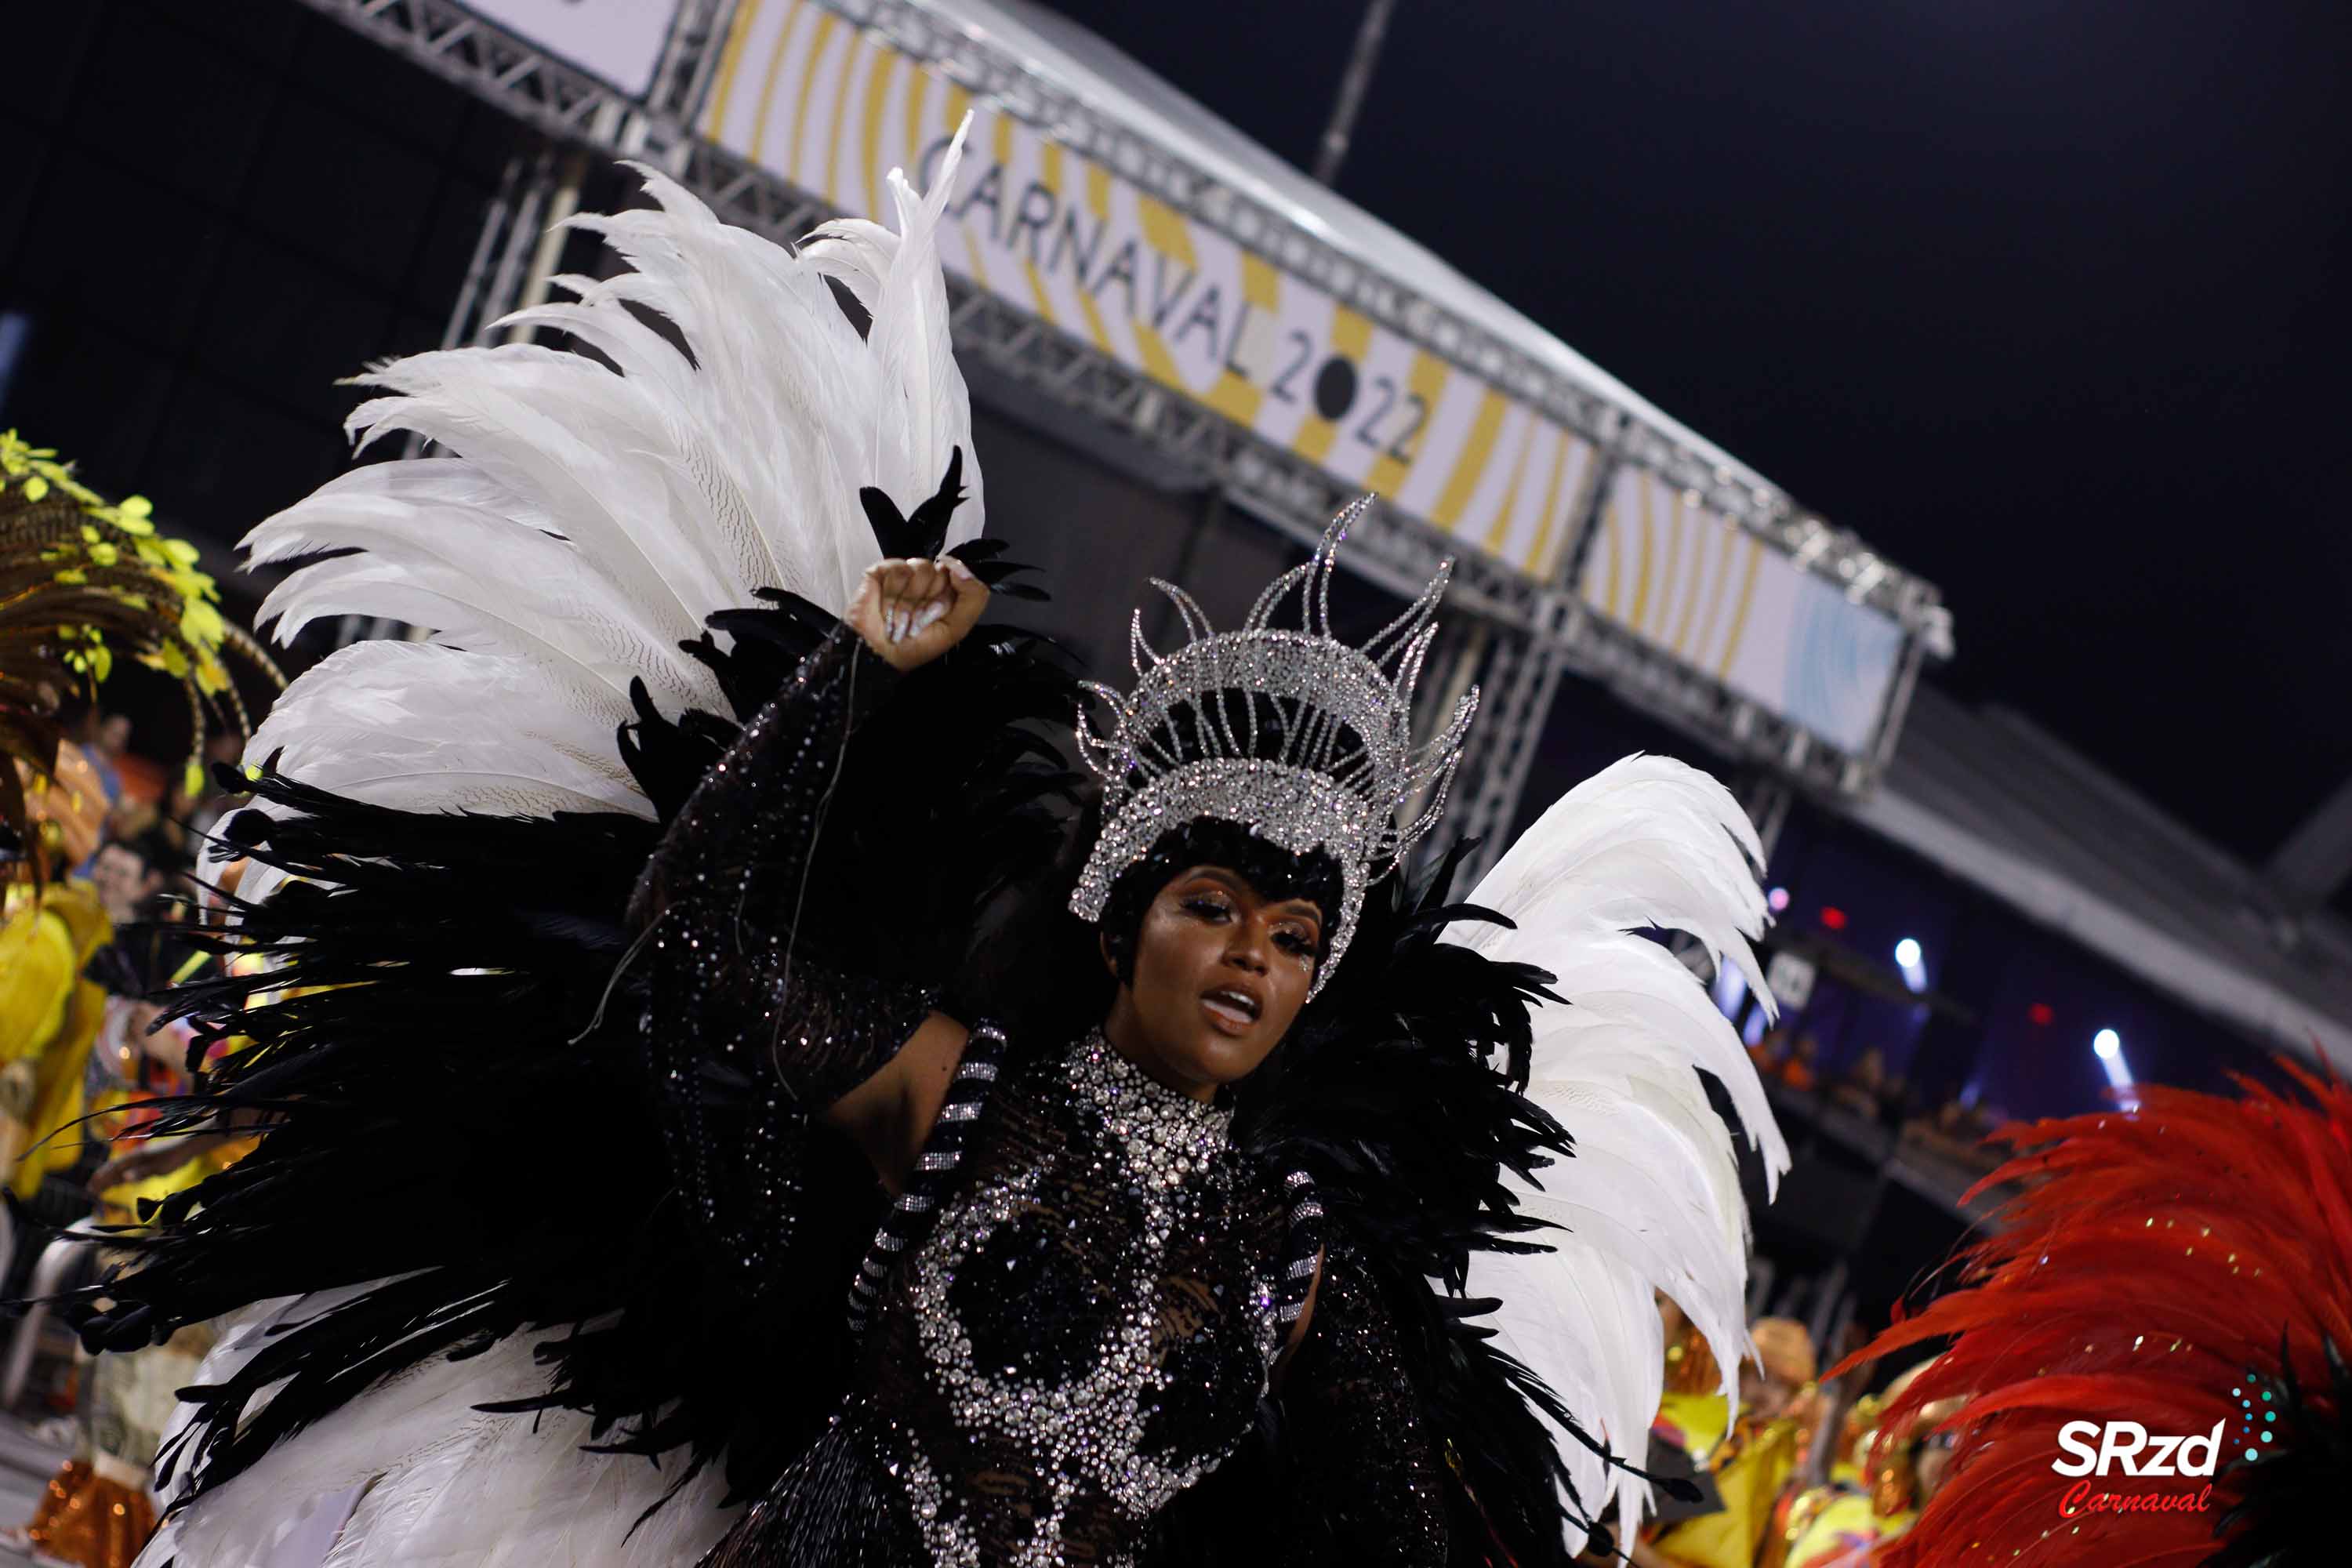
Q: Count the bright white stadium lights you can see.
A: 2